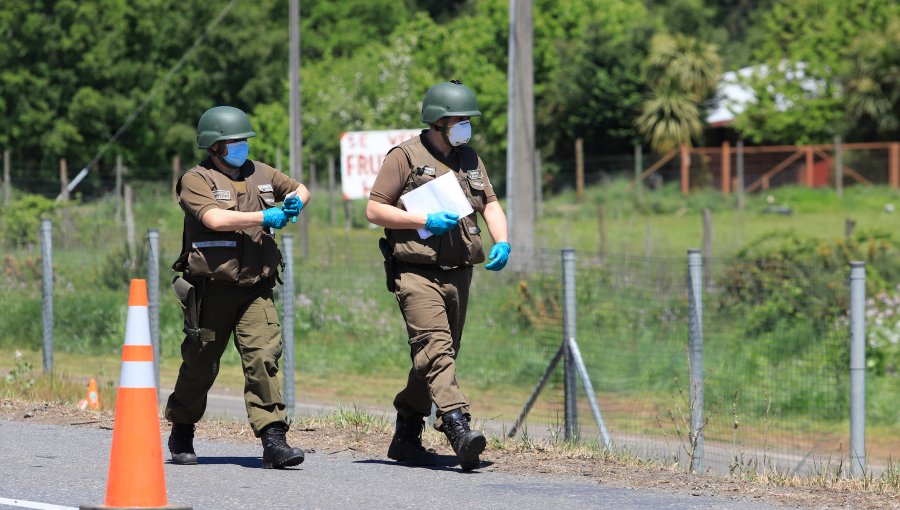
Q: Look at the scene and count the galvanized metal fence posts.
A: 6